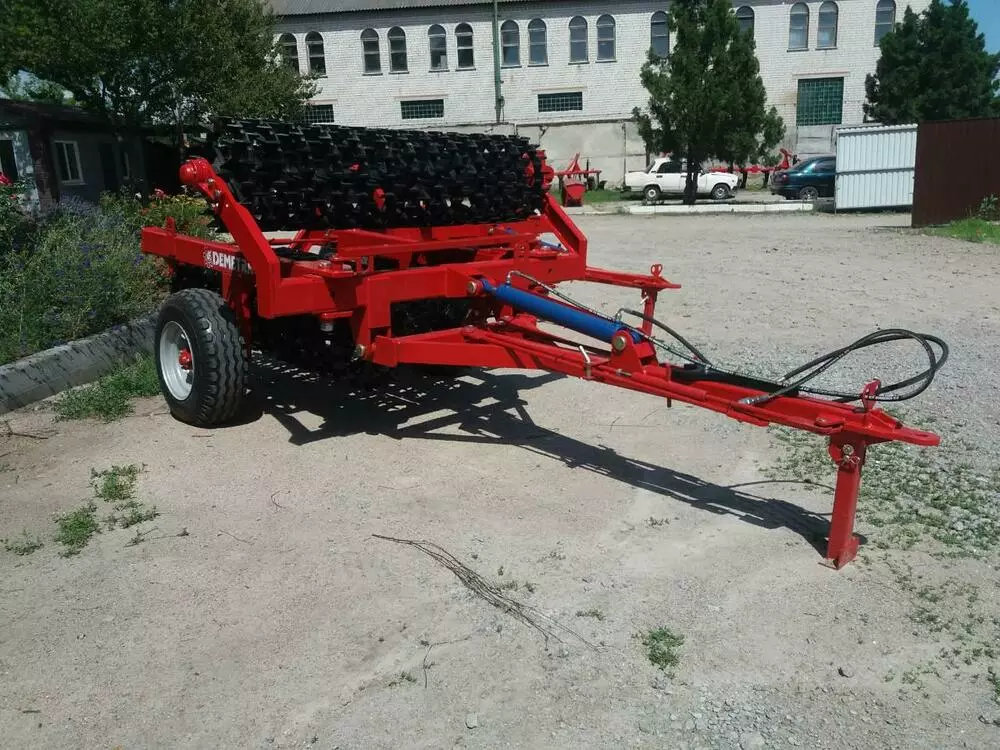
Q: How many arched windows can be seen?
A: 15